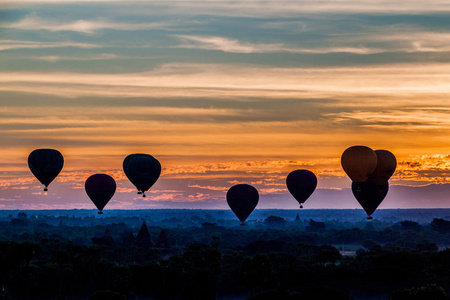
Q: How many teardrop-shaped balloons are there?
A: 8